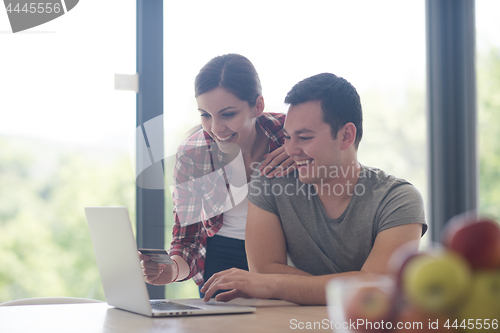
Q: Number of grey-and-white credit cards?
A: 1